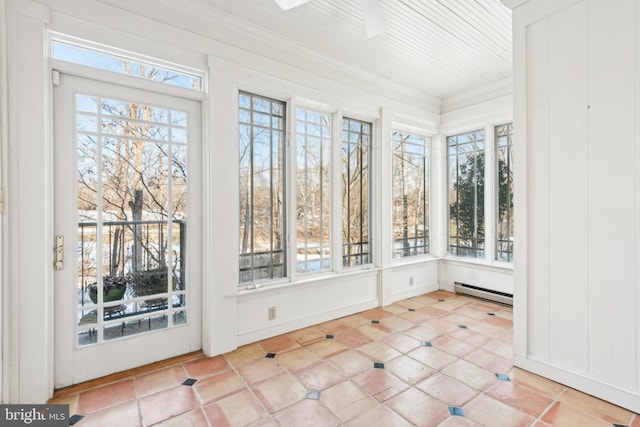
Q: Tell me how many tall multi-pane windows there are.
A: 6